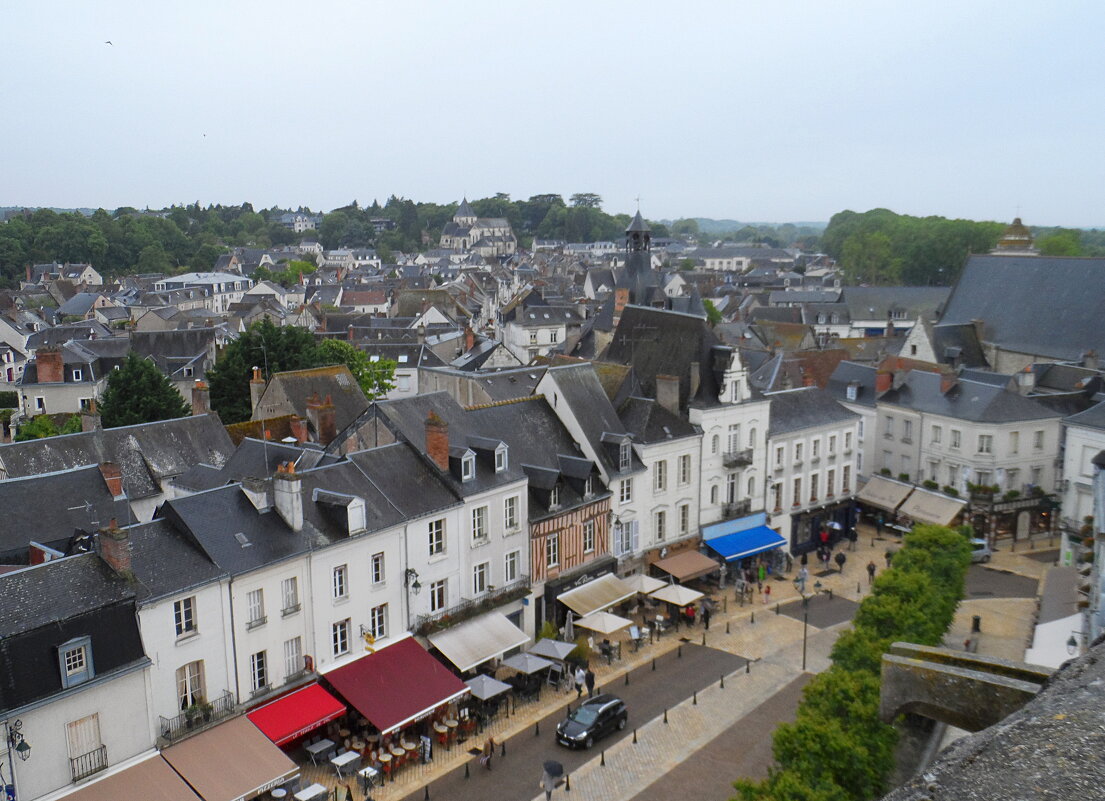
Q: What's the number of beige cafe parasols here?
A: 3